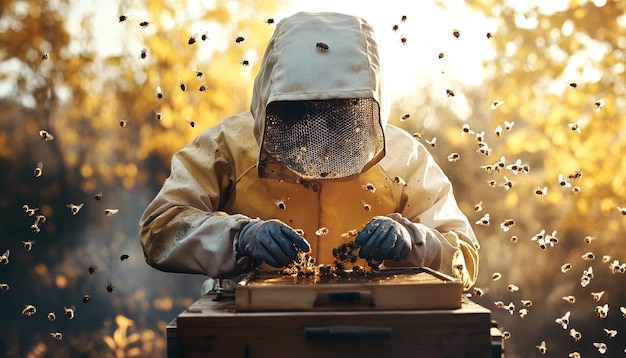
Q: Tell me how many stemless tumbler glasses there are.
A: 0